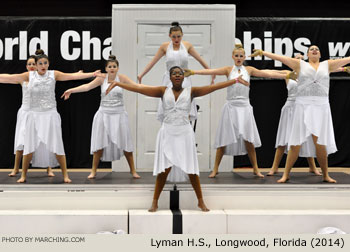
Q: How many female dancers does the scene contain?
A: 8